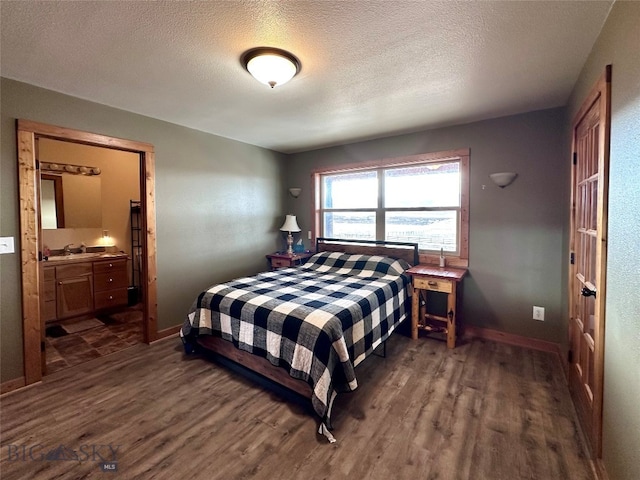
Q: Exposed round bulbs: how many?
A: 4